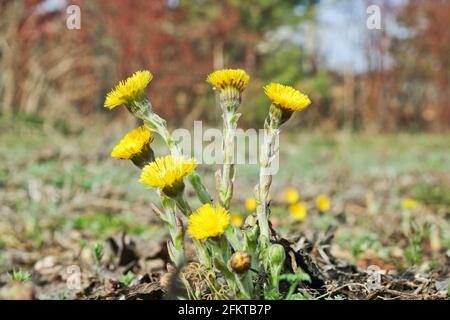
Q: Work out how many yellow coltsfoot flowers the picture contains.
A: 6